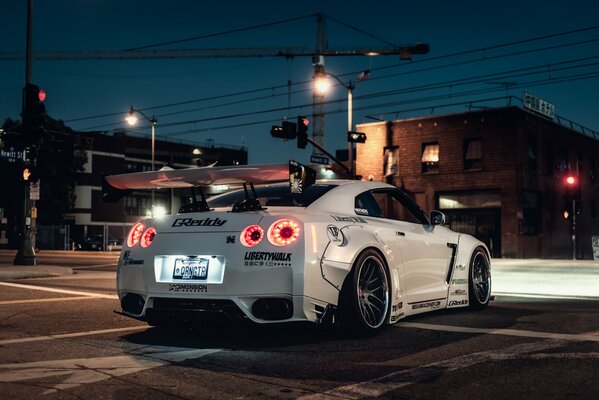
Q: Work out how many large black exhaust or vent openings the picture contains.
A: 2